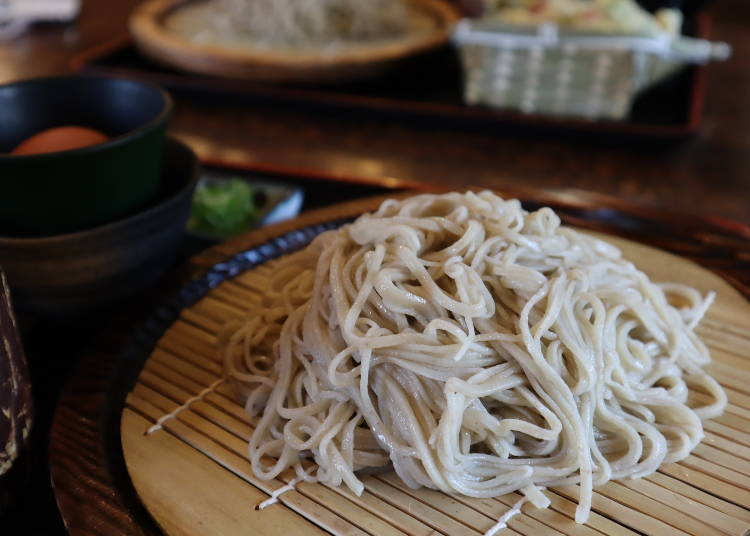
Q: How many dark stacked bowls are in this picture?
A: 2